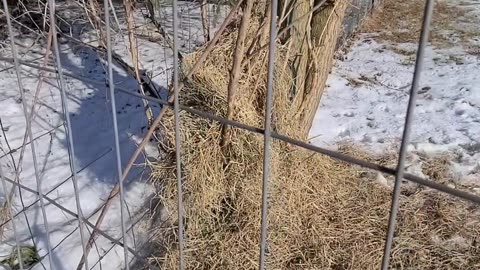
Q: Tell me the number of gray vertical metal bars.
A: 7